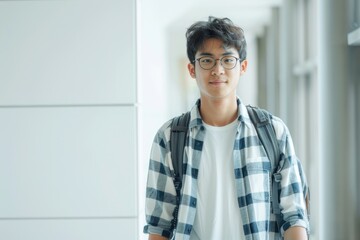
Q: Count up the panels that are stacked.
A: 3